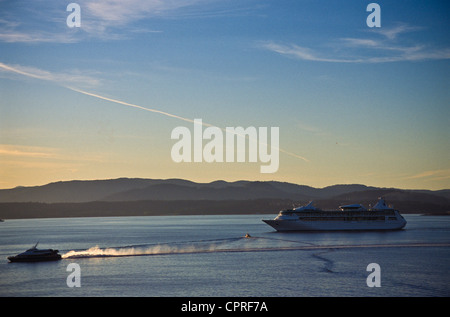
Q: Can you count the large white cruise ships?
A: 1